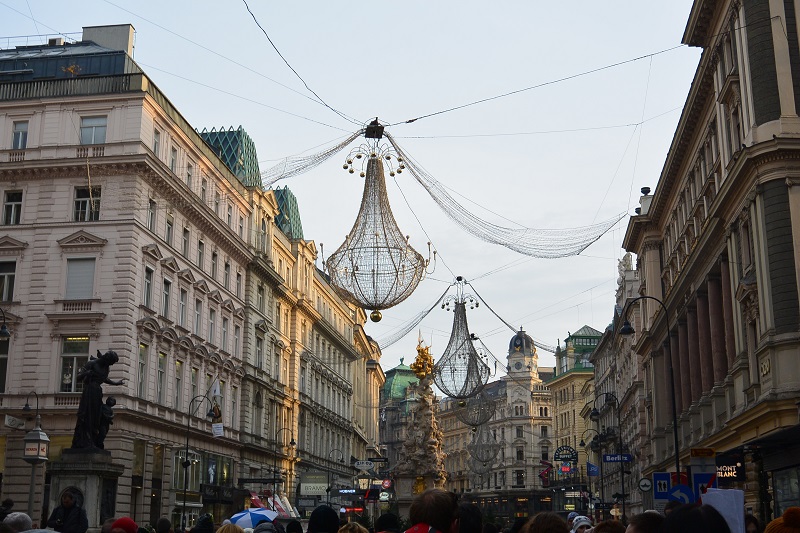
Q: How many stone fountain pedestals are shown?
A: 1